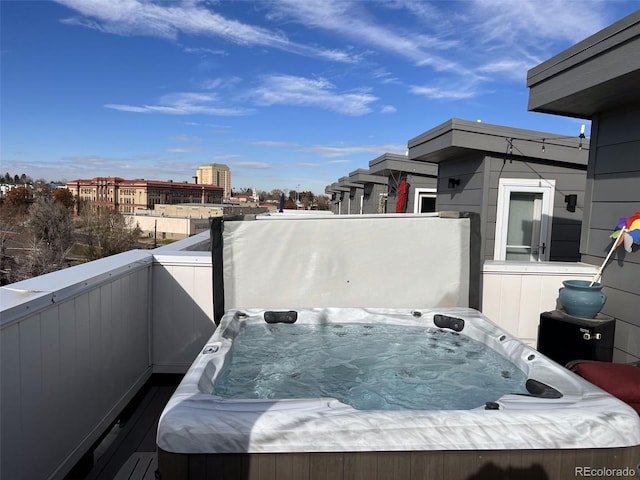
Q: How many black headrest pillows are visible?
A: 3